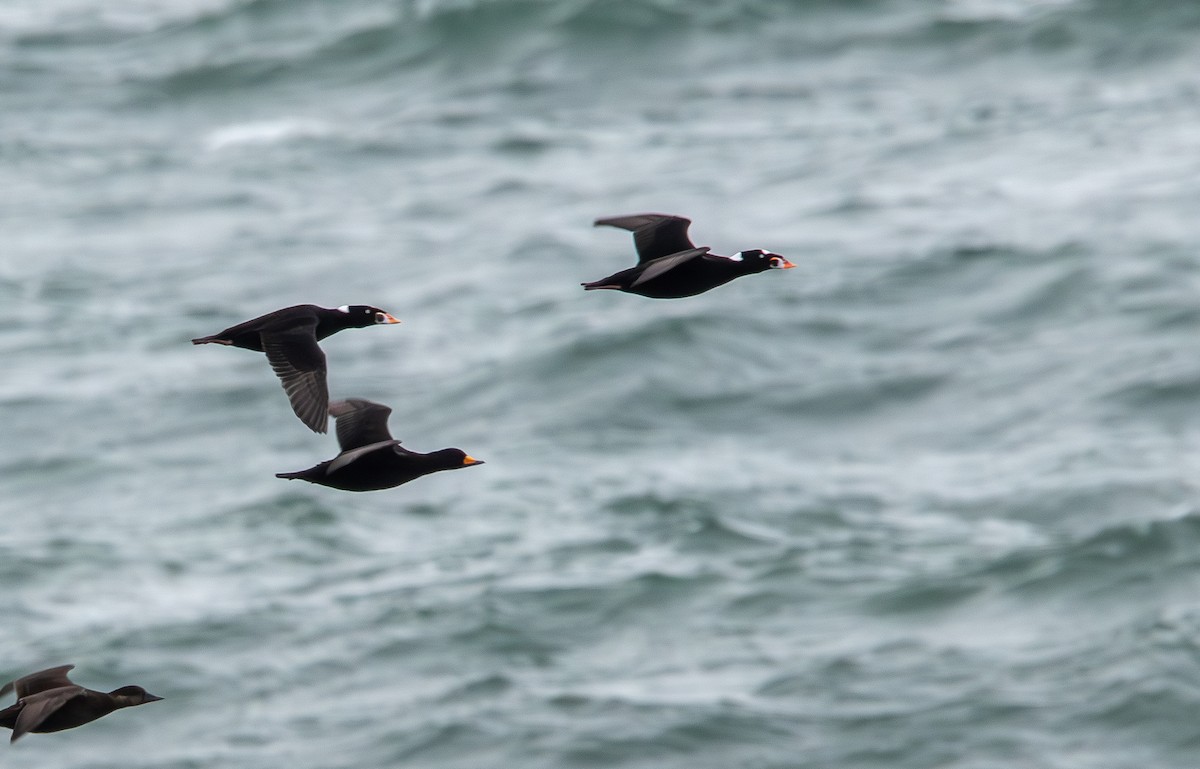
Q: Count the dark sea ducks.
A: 4